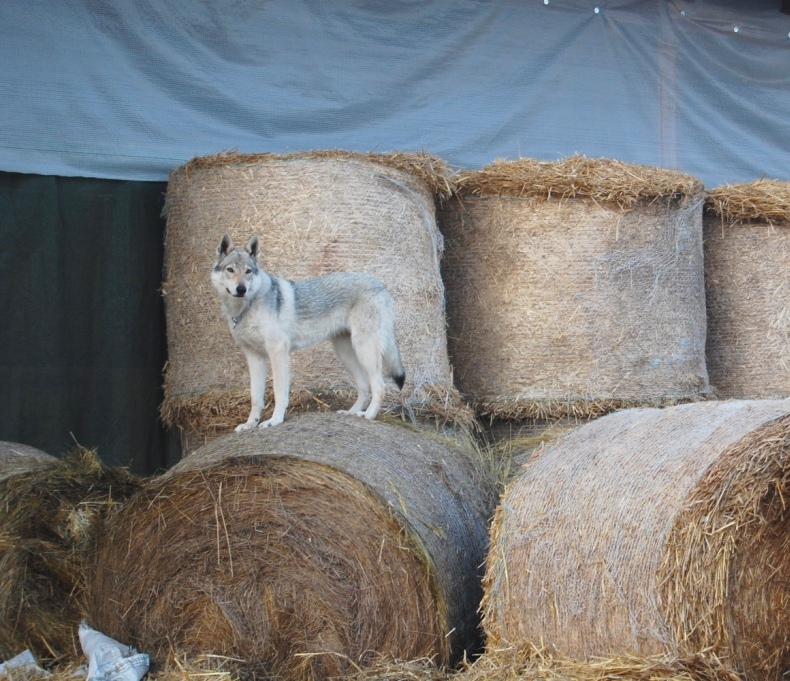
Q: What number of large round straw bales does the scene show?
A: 6